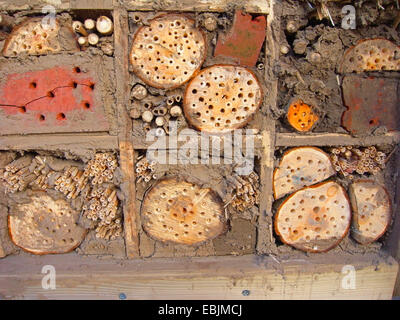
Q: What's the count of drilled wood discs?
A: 10